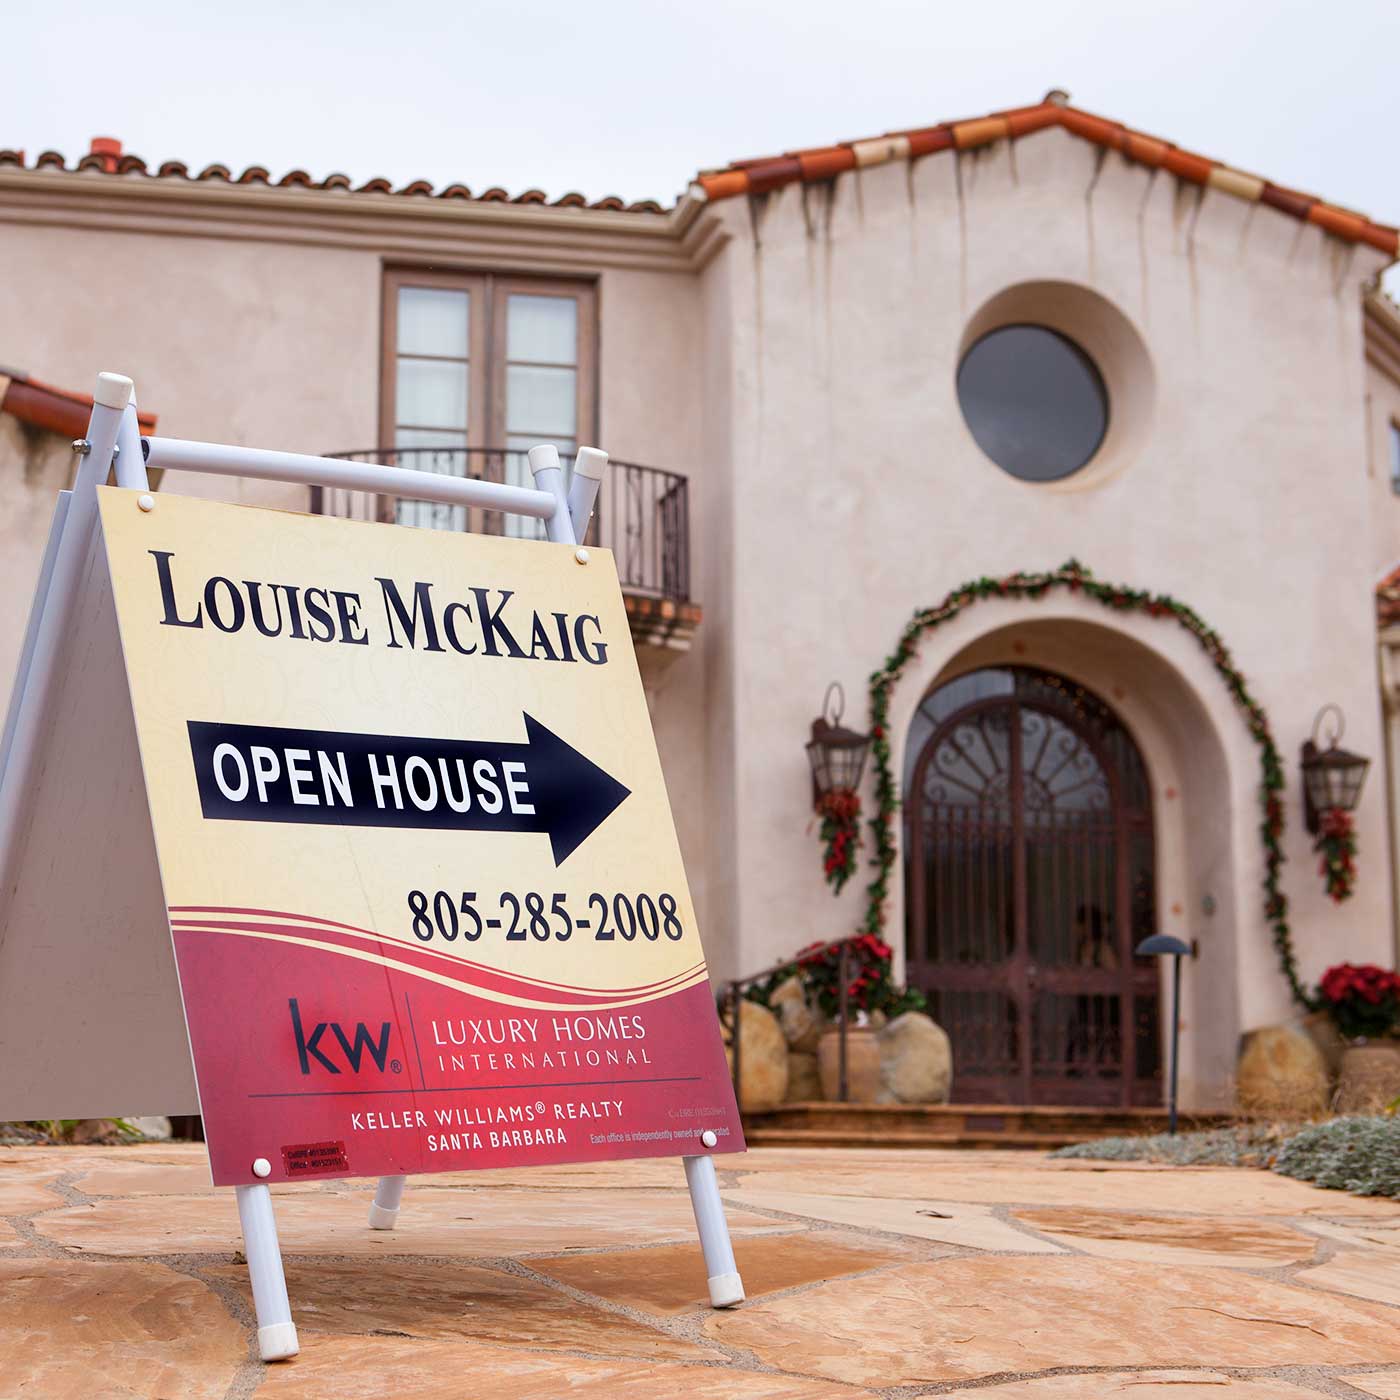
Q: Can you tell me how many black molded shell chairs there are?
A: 0